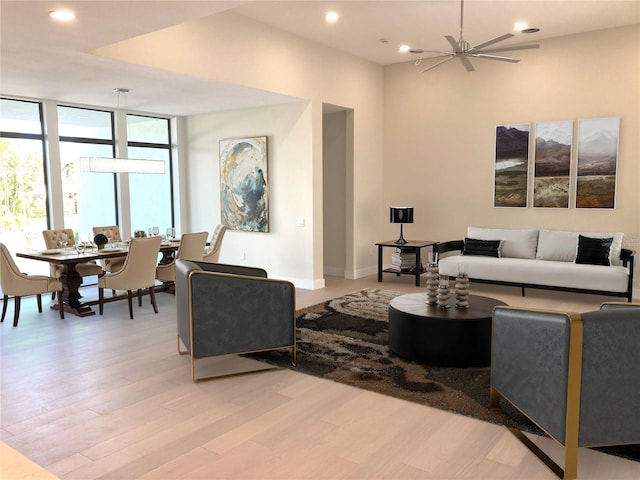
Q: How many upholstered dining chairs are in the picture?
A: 6